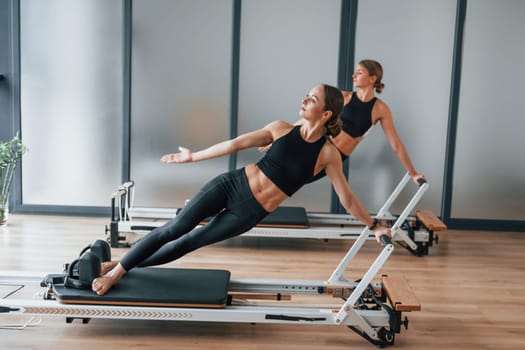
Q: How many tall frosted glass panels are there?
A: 5